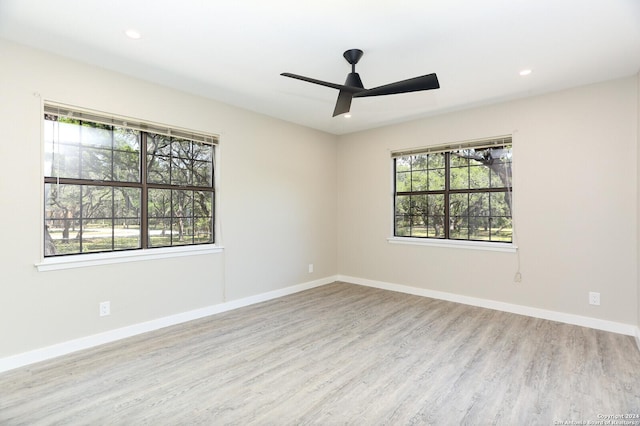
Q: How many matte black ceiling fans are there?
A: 1